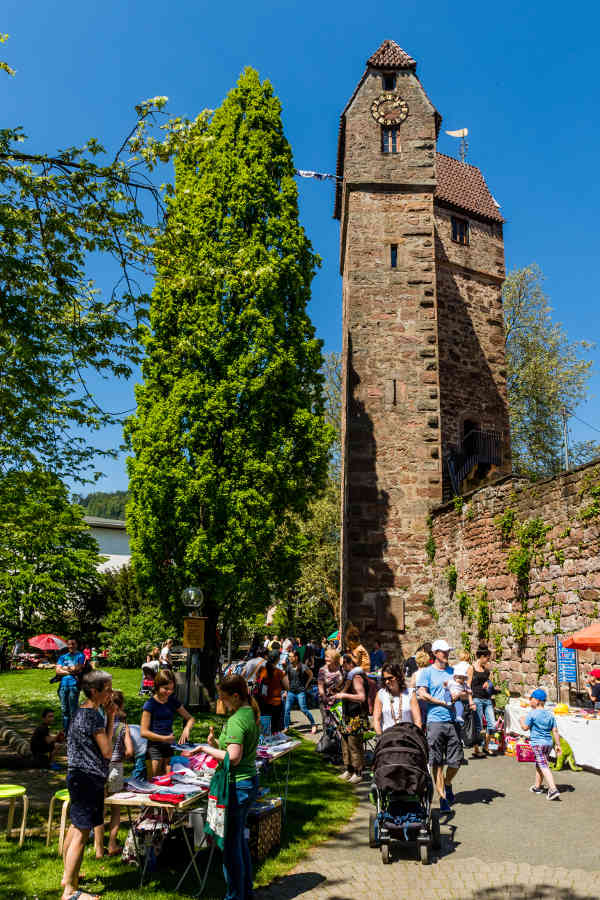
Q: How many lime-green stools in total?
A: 2